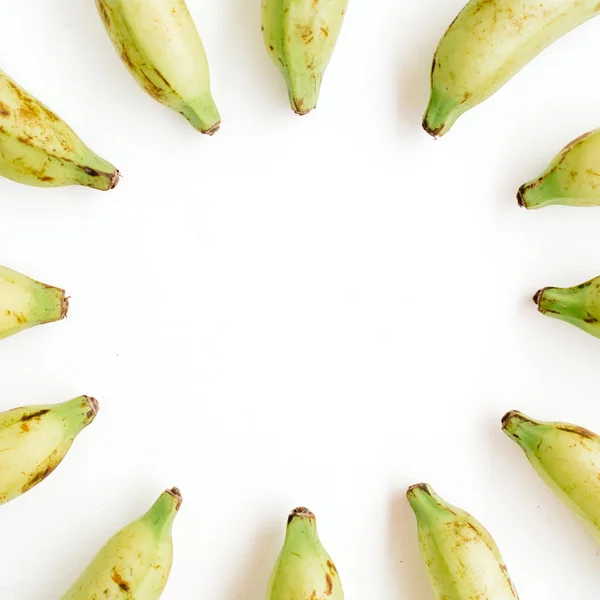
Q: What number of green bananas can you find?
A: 12